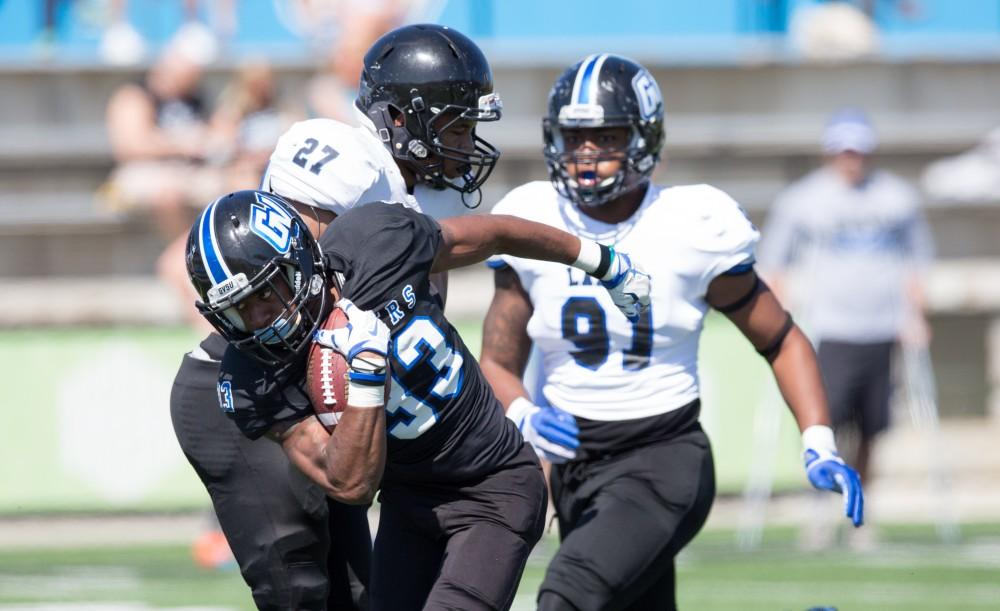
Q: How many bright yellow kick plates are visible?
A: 0